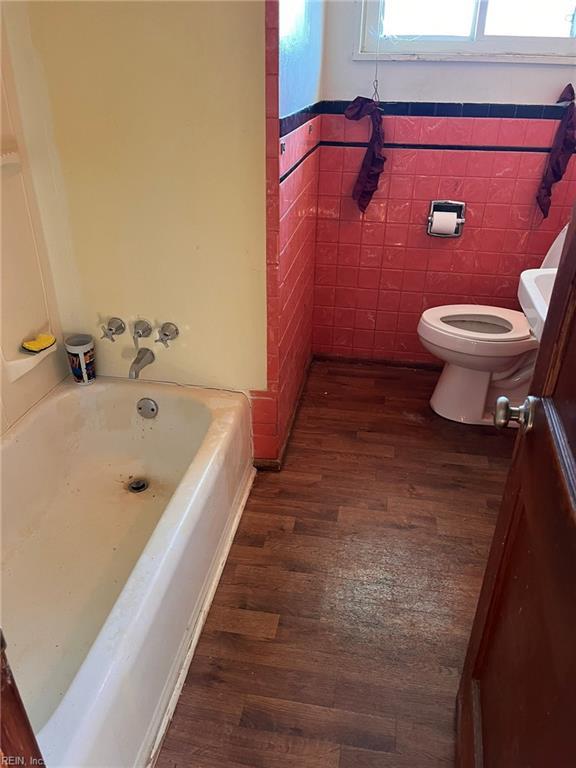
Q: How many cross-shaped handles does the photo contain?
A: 2